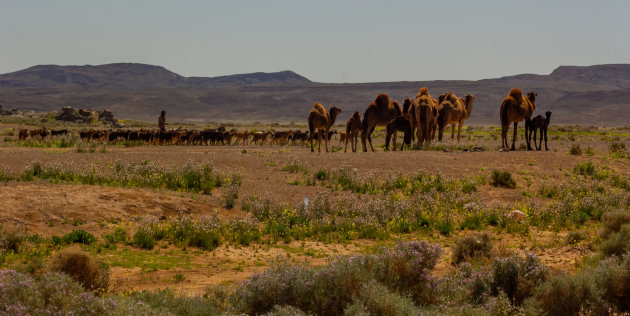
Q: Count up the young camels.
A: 3